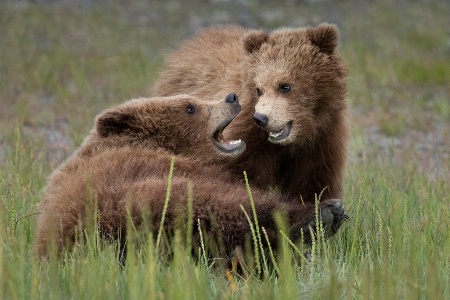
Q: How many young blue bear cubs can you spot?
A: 0